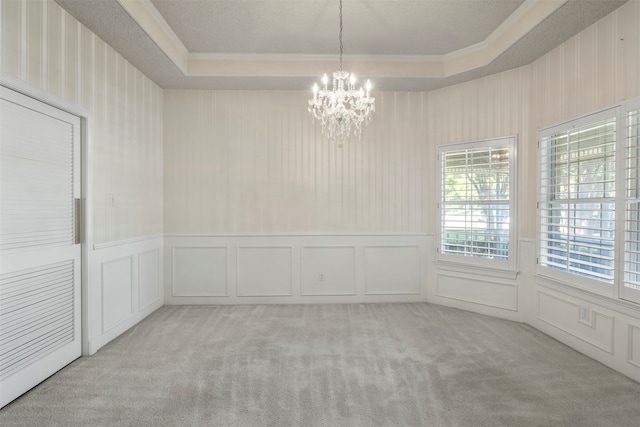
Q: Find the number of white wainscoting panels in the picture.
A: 9